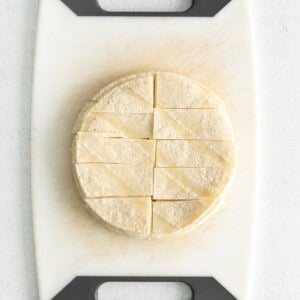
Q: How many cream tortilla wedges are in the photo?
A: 10